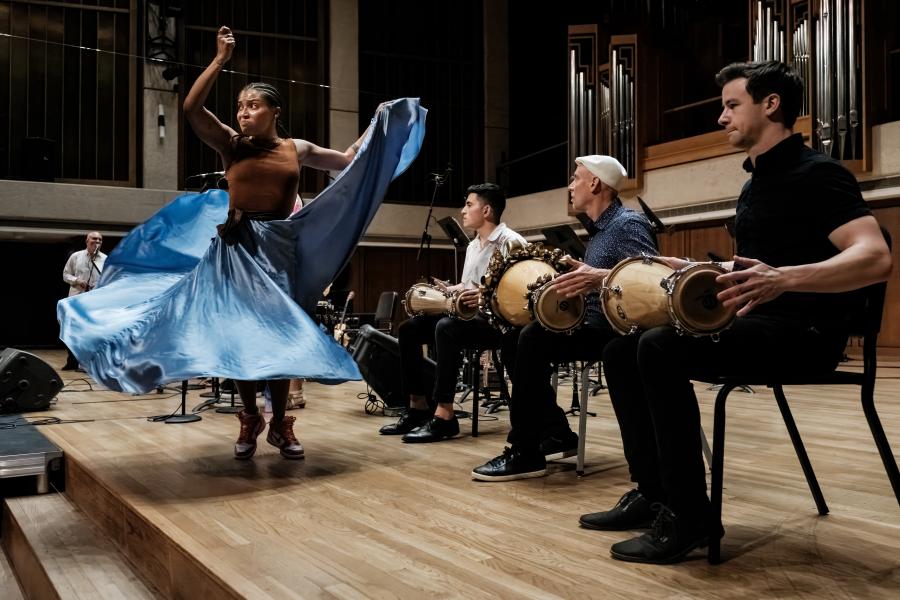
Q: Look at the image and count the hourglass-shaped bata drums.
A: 3